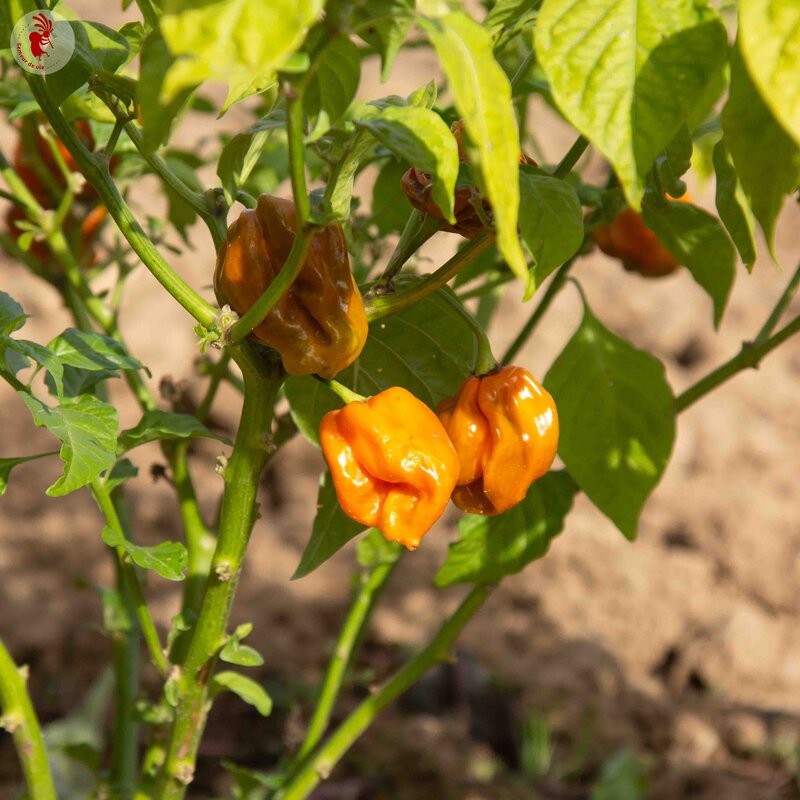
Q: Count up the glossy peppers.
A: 3